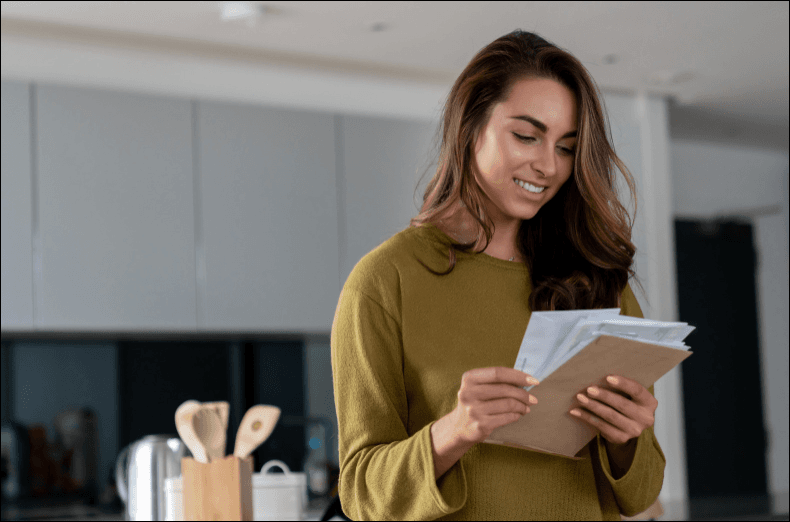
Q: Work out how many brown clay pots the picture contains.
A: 0